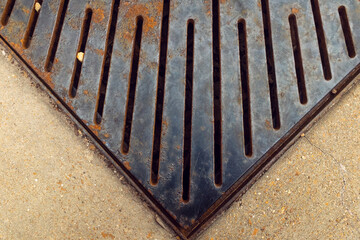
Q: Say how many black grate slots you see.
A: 14